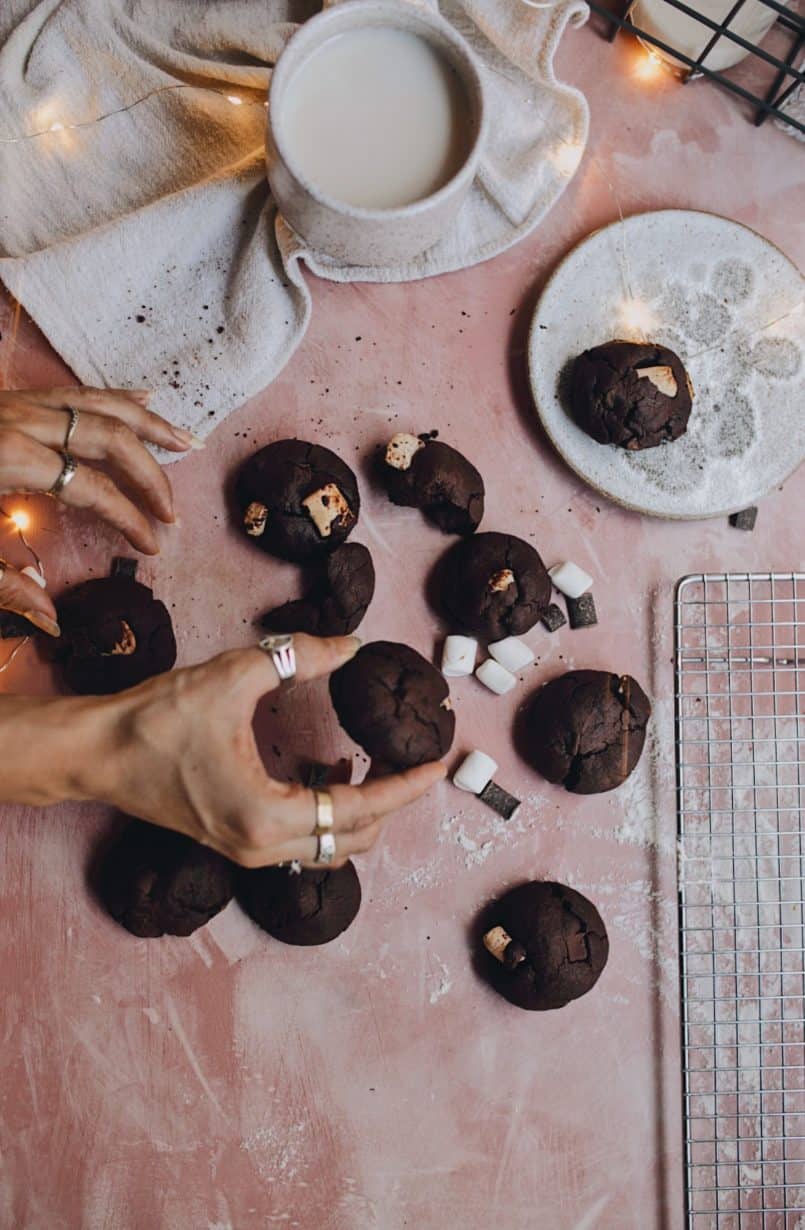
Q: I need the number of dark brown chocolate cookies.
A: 11